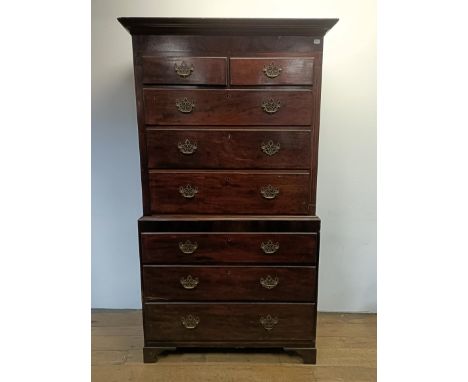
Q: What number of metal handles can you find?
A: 14